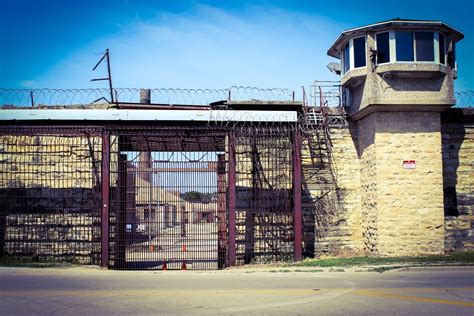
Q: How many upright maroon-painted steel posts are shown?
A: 3